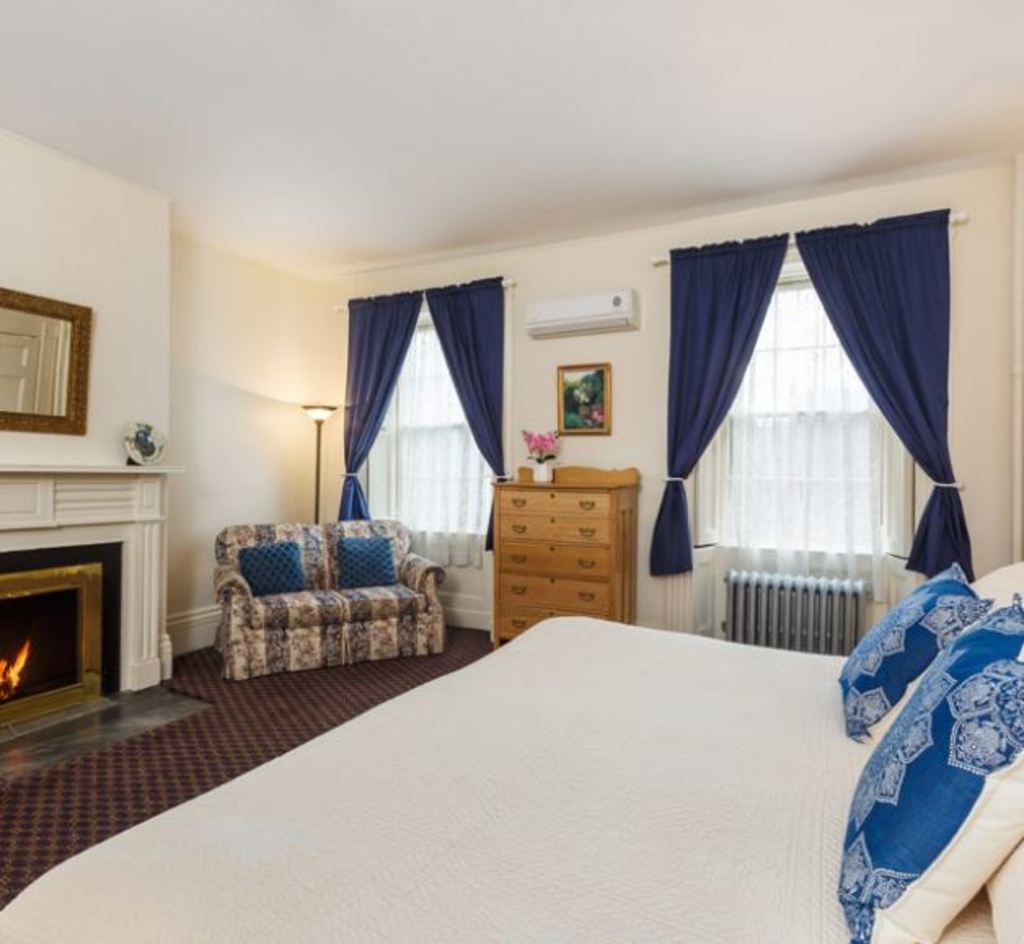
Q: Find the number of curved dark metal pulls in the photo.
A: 9